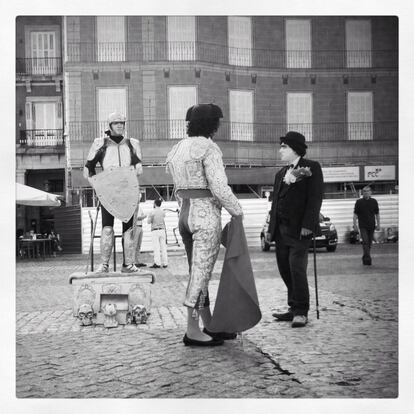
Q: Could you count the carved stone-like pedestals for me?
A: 1